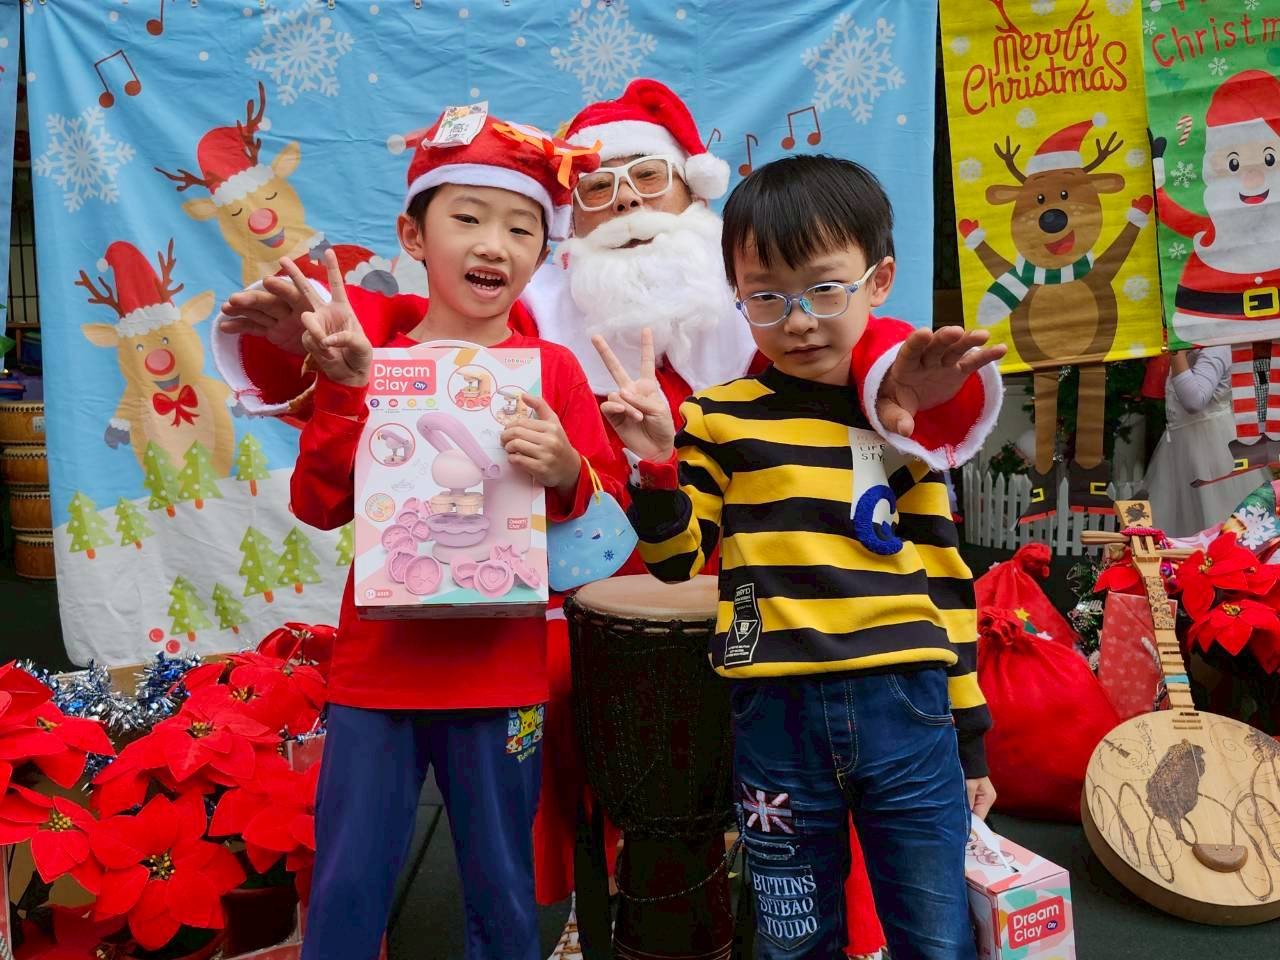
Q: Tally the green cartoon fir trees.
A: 10